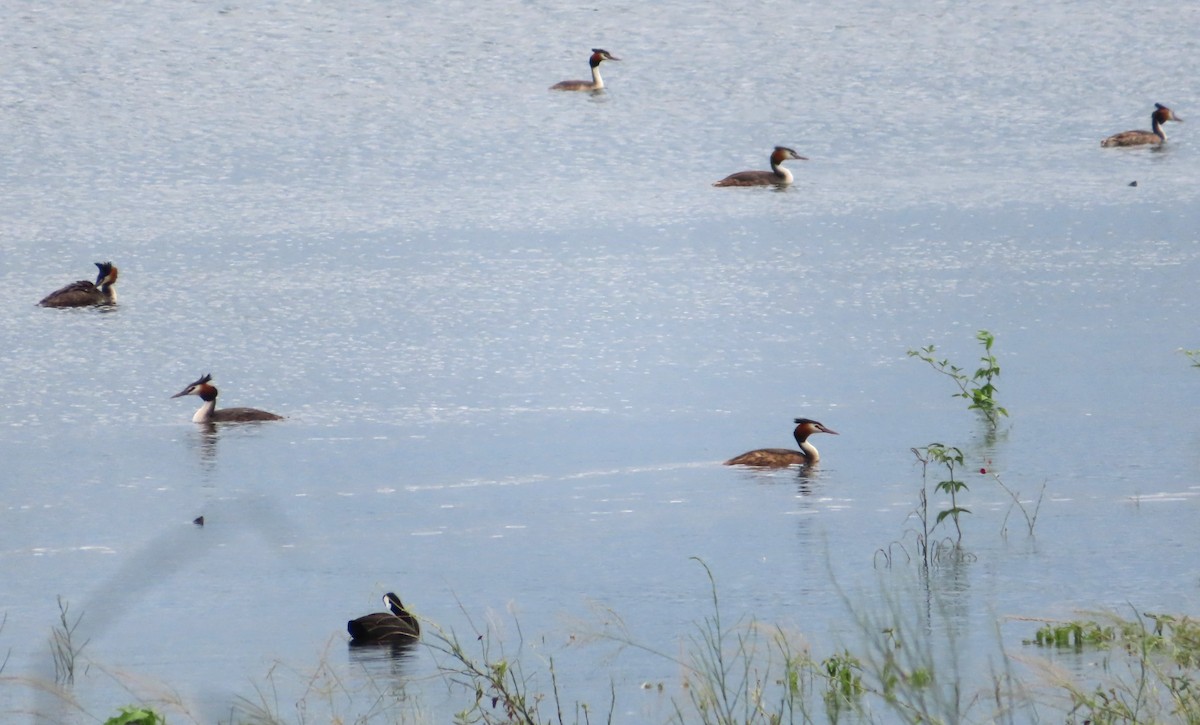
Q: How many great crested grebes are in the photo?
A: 6